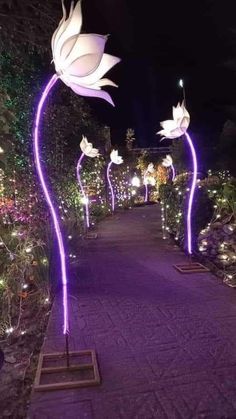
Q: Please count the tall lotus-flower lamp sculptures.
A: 6